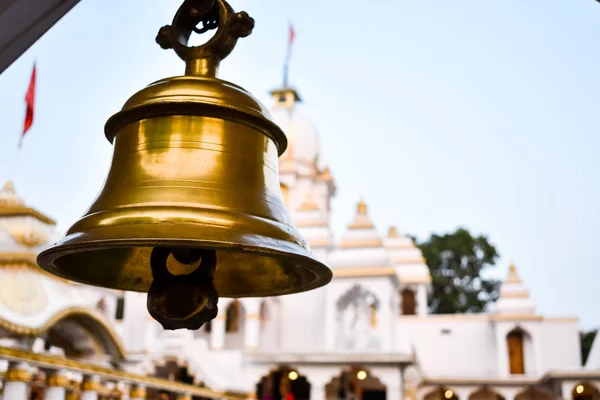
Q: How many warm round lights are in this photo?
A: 4